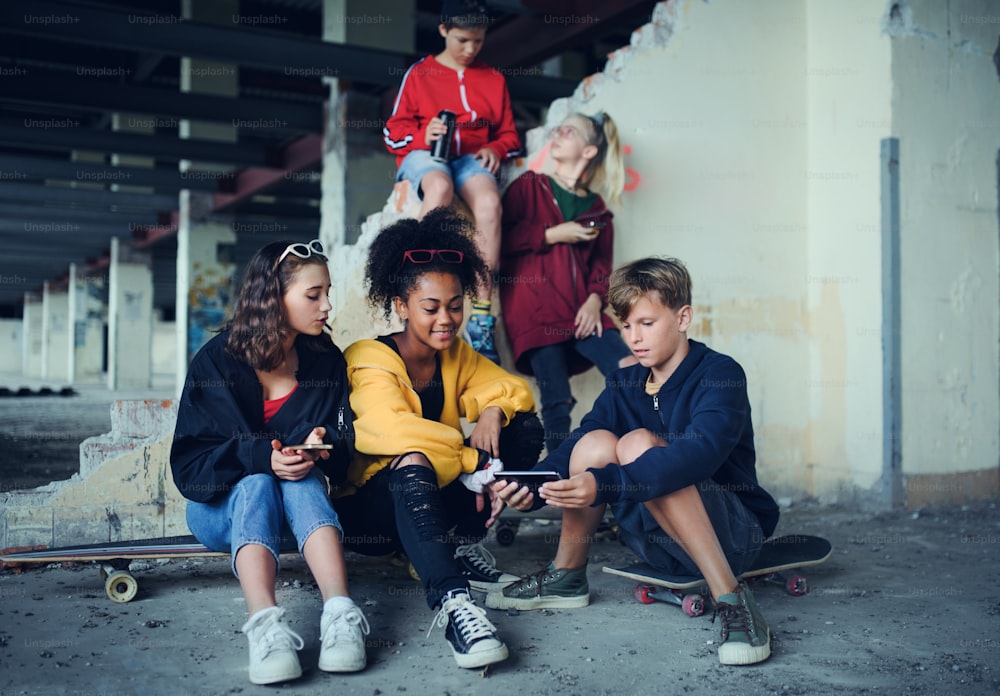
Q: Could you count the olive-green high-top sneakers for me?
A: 2